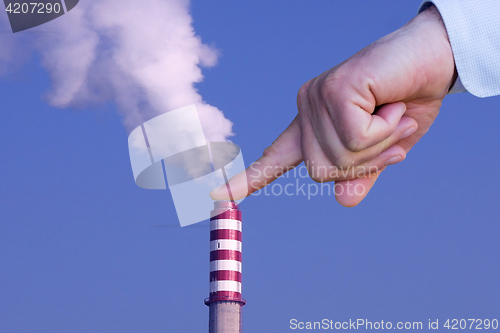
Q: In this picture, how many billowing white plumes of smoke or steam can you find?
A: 1